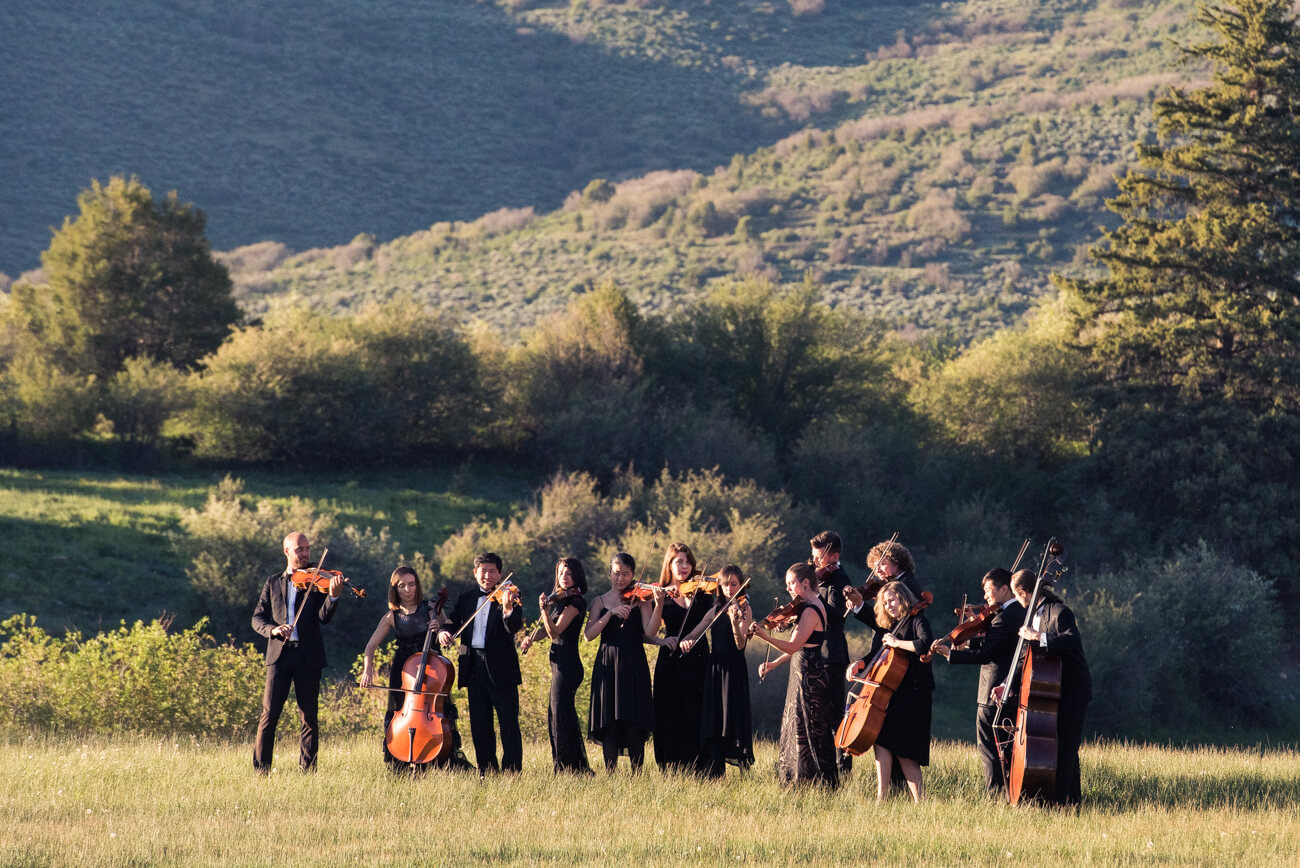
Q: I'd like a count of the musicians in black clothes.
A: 13